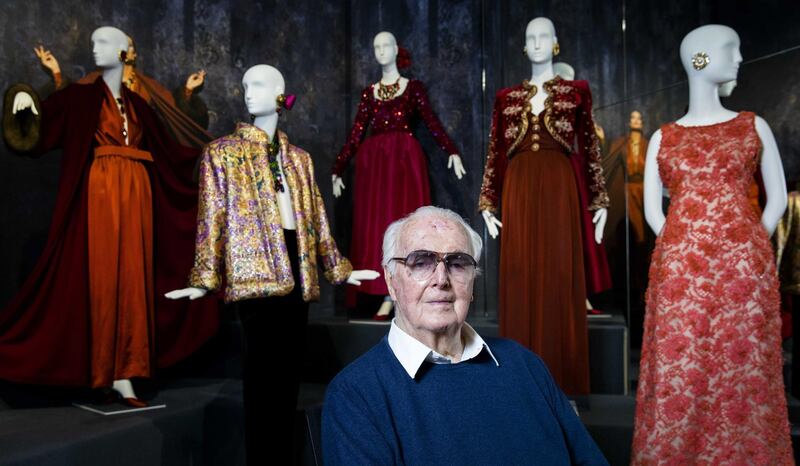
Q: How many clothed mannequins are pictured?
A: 5